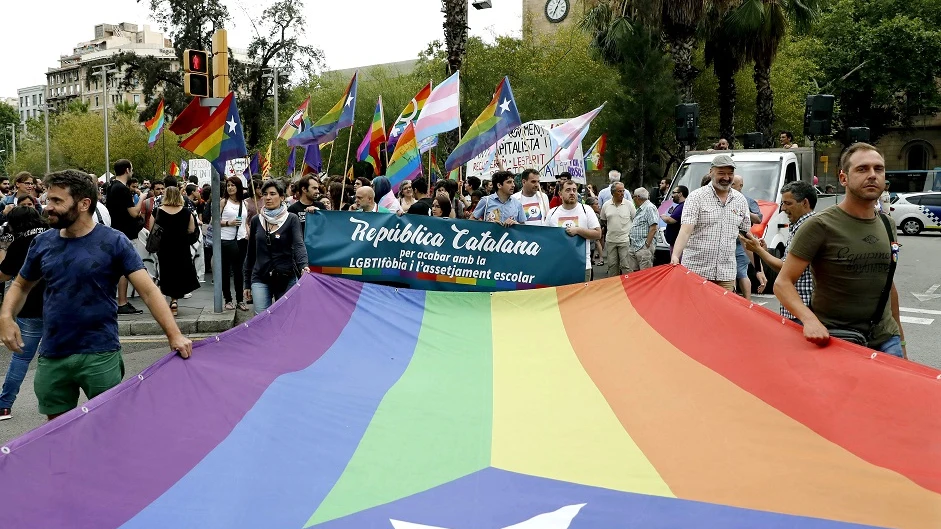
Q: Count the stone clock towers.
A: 1